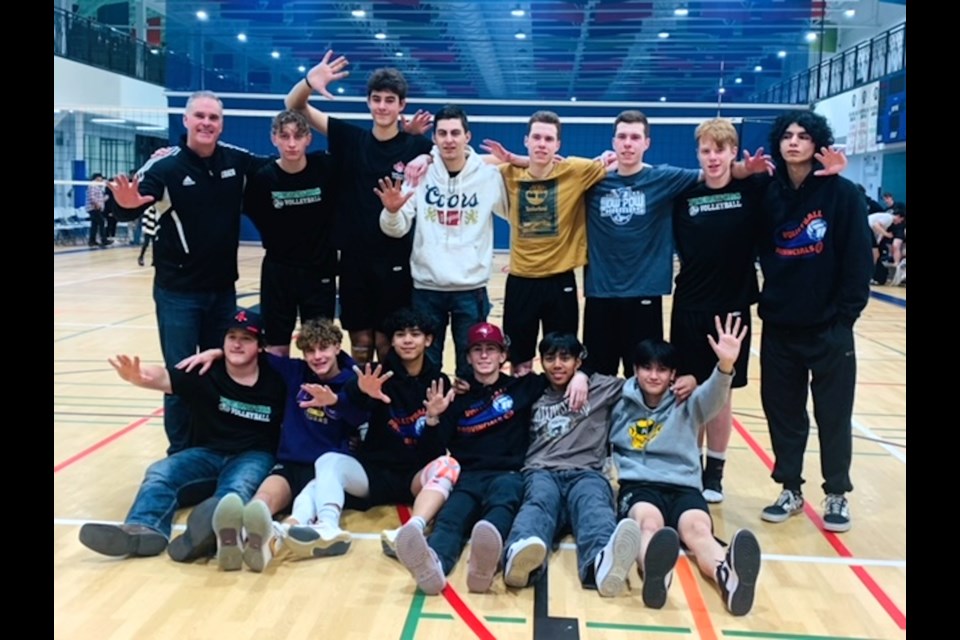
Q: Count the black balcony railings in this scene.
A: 2